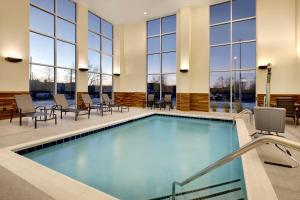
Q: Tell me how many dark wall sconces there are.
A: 5